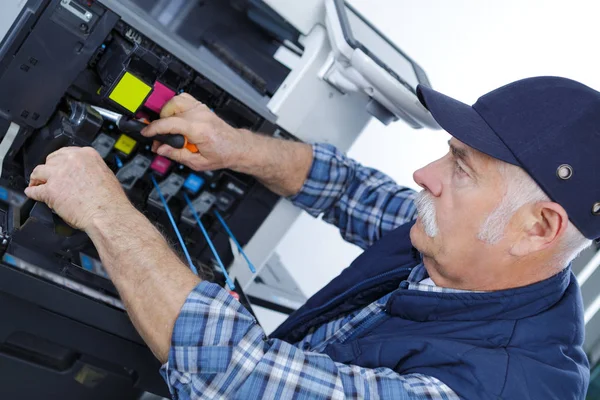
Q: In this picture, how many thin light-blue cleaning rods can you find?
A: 3